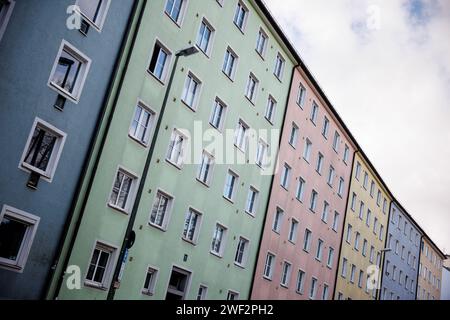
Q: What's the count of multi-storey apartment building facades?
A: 6